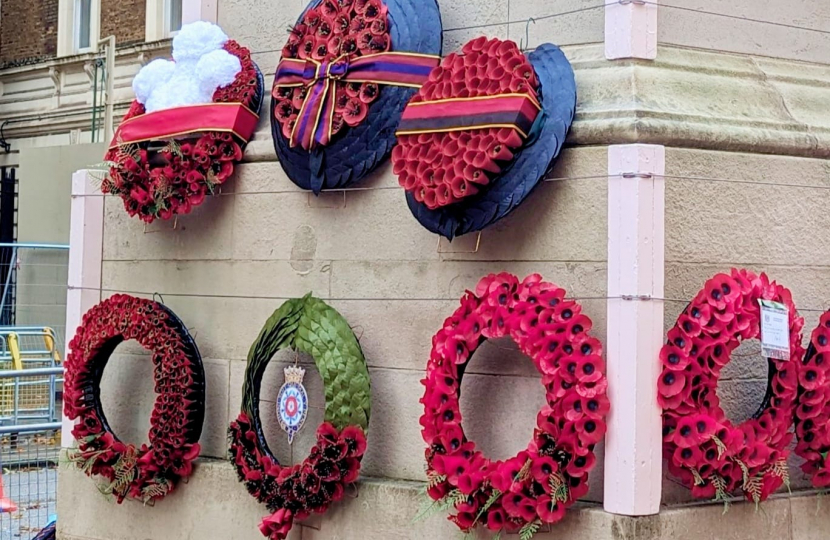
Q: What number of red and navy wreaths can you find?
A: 2